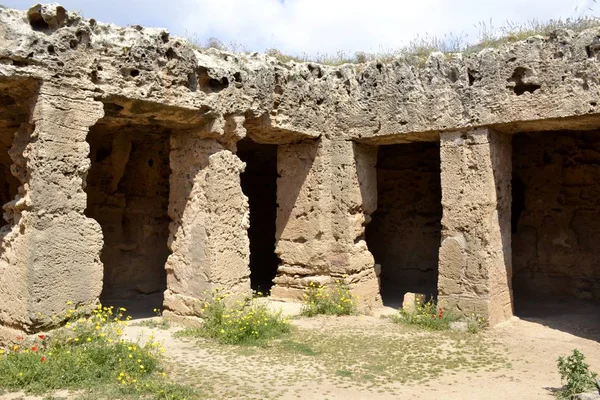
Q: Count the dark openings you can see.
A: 5